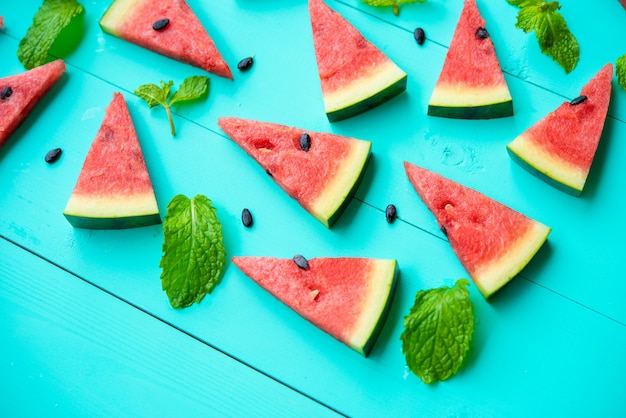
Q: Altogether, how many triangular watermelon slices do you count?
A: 9